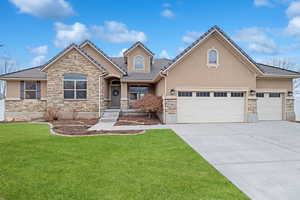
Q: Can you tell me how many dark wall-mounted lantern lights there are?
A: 3